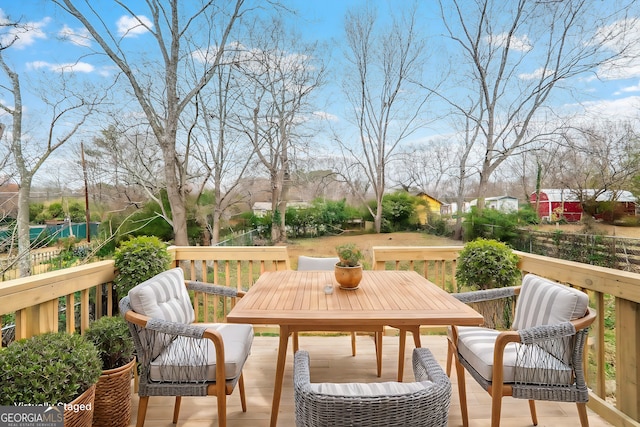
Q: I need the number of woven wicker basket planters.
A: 2